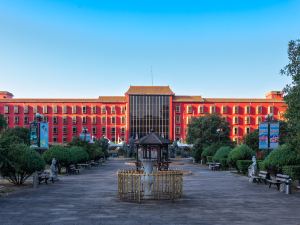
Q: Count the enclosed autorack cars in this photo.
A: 0